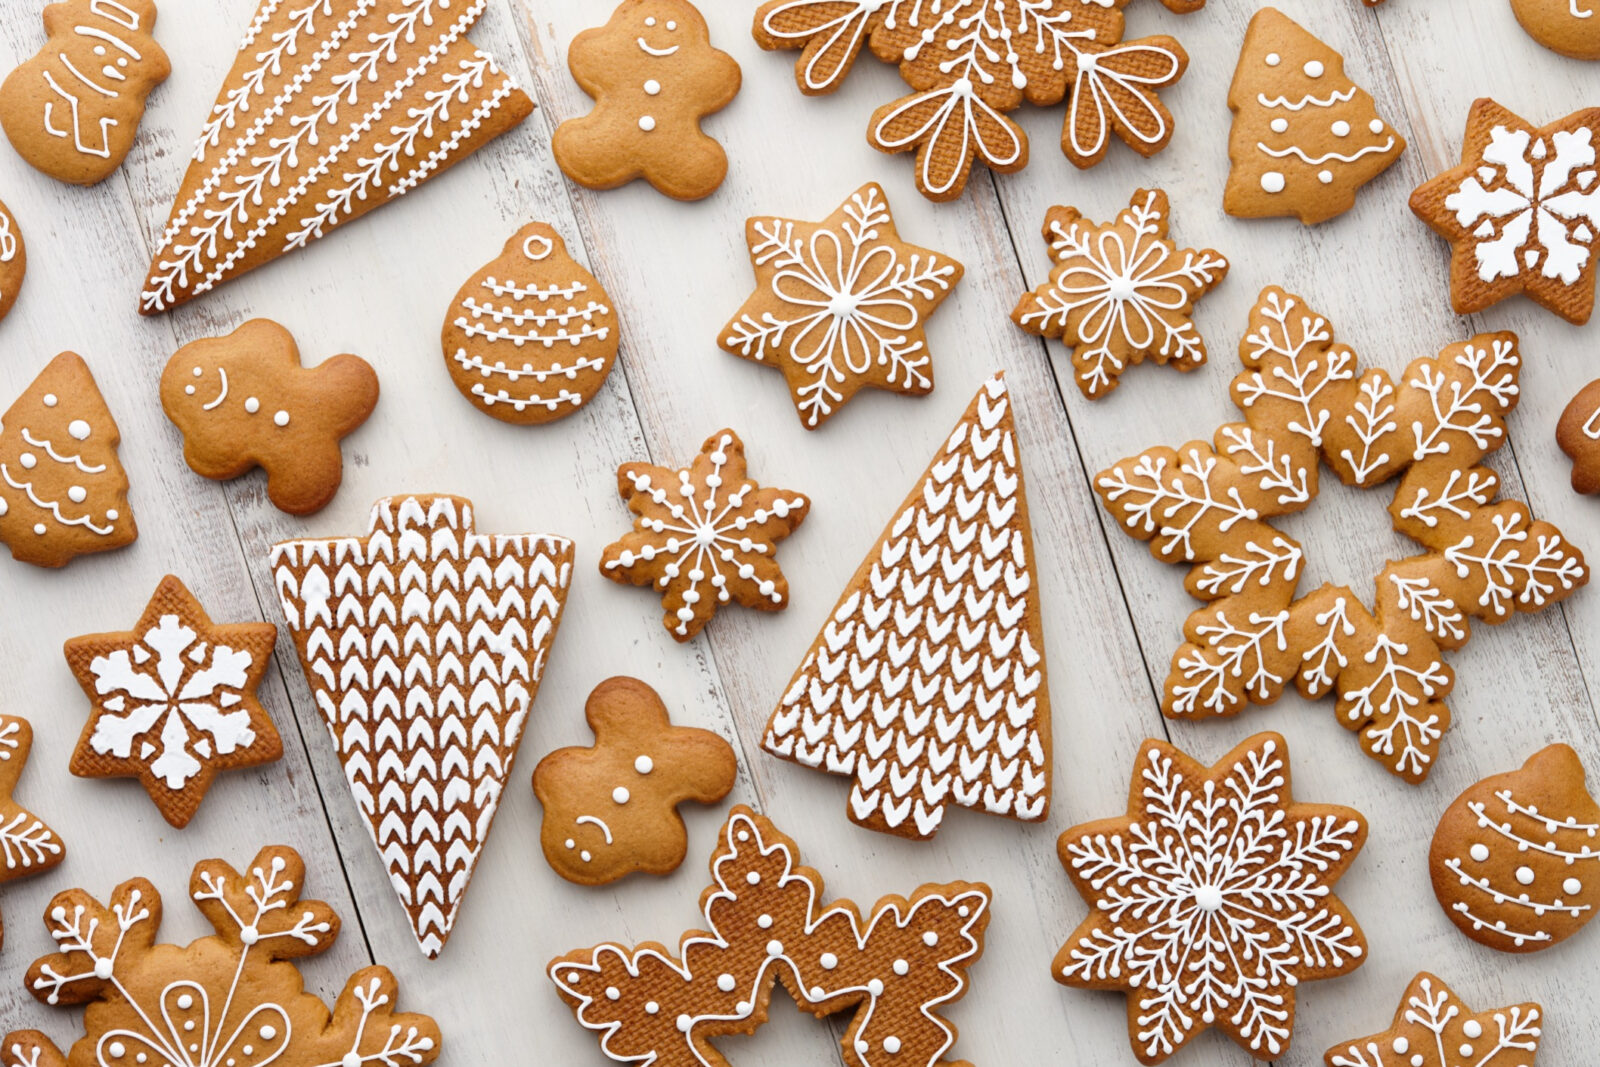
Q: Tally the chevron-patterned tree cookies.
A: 2